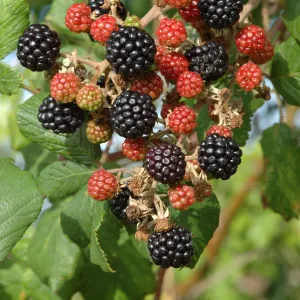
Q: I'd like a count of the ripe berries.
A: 11